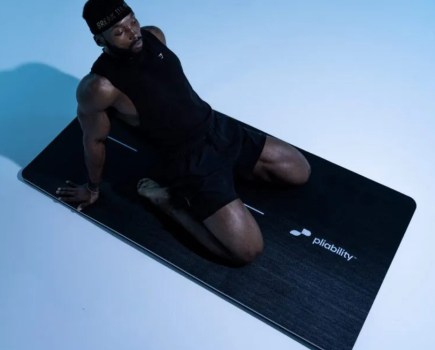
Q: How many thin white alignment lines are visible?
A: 2